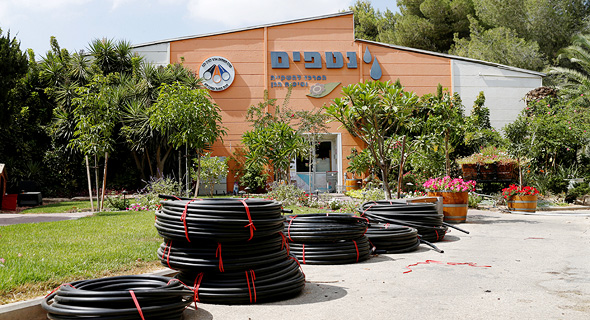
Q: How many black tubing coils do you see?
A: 9